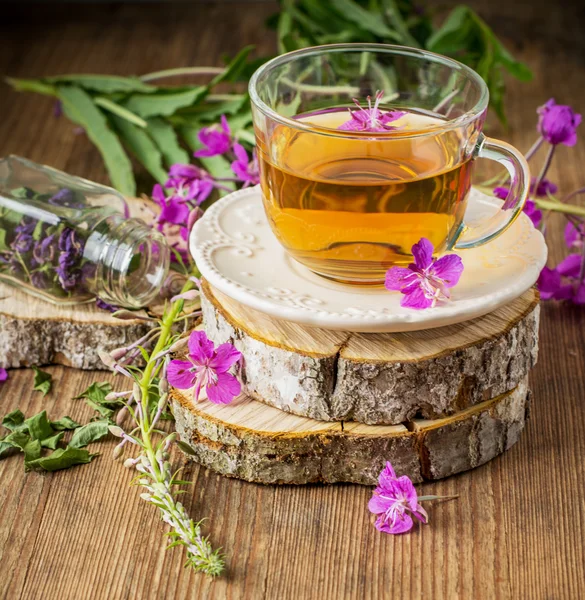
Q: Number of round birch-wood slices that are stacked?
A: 2